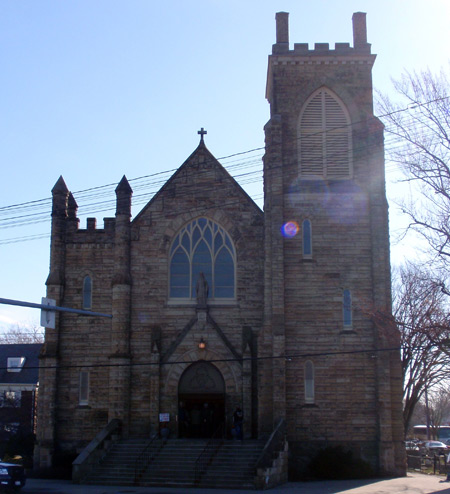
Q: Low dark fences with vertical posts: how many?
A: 1